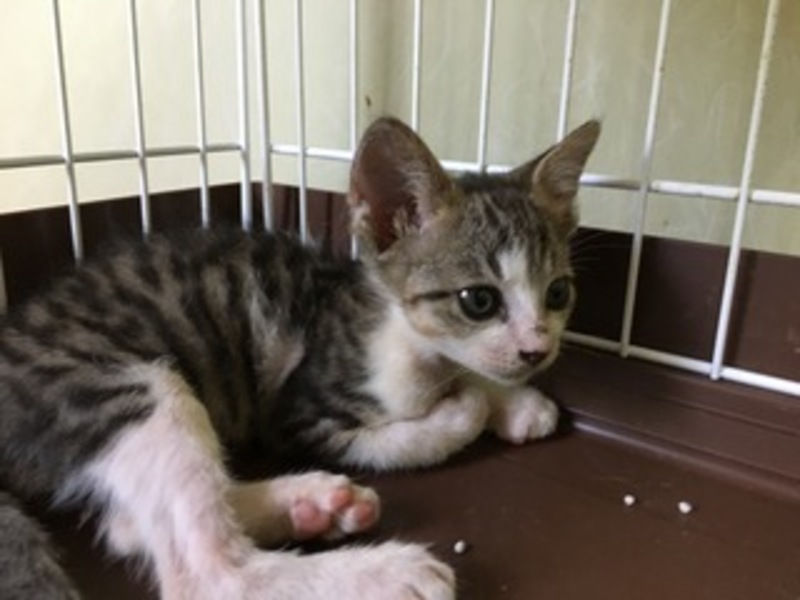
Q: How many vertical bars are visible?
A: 12